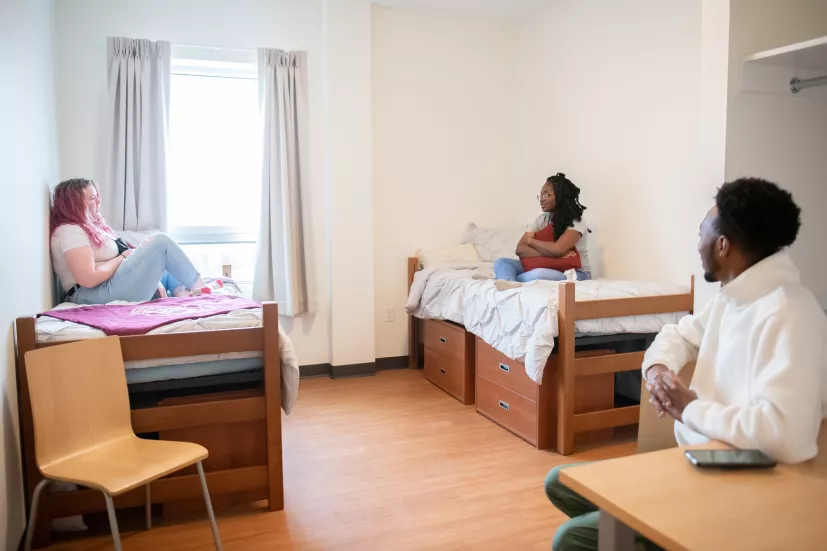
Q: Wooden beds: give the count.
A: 2